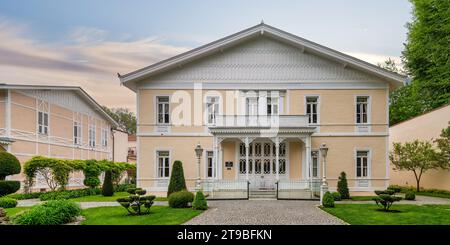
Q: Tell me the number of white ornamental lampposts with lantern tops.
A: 2